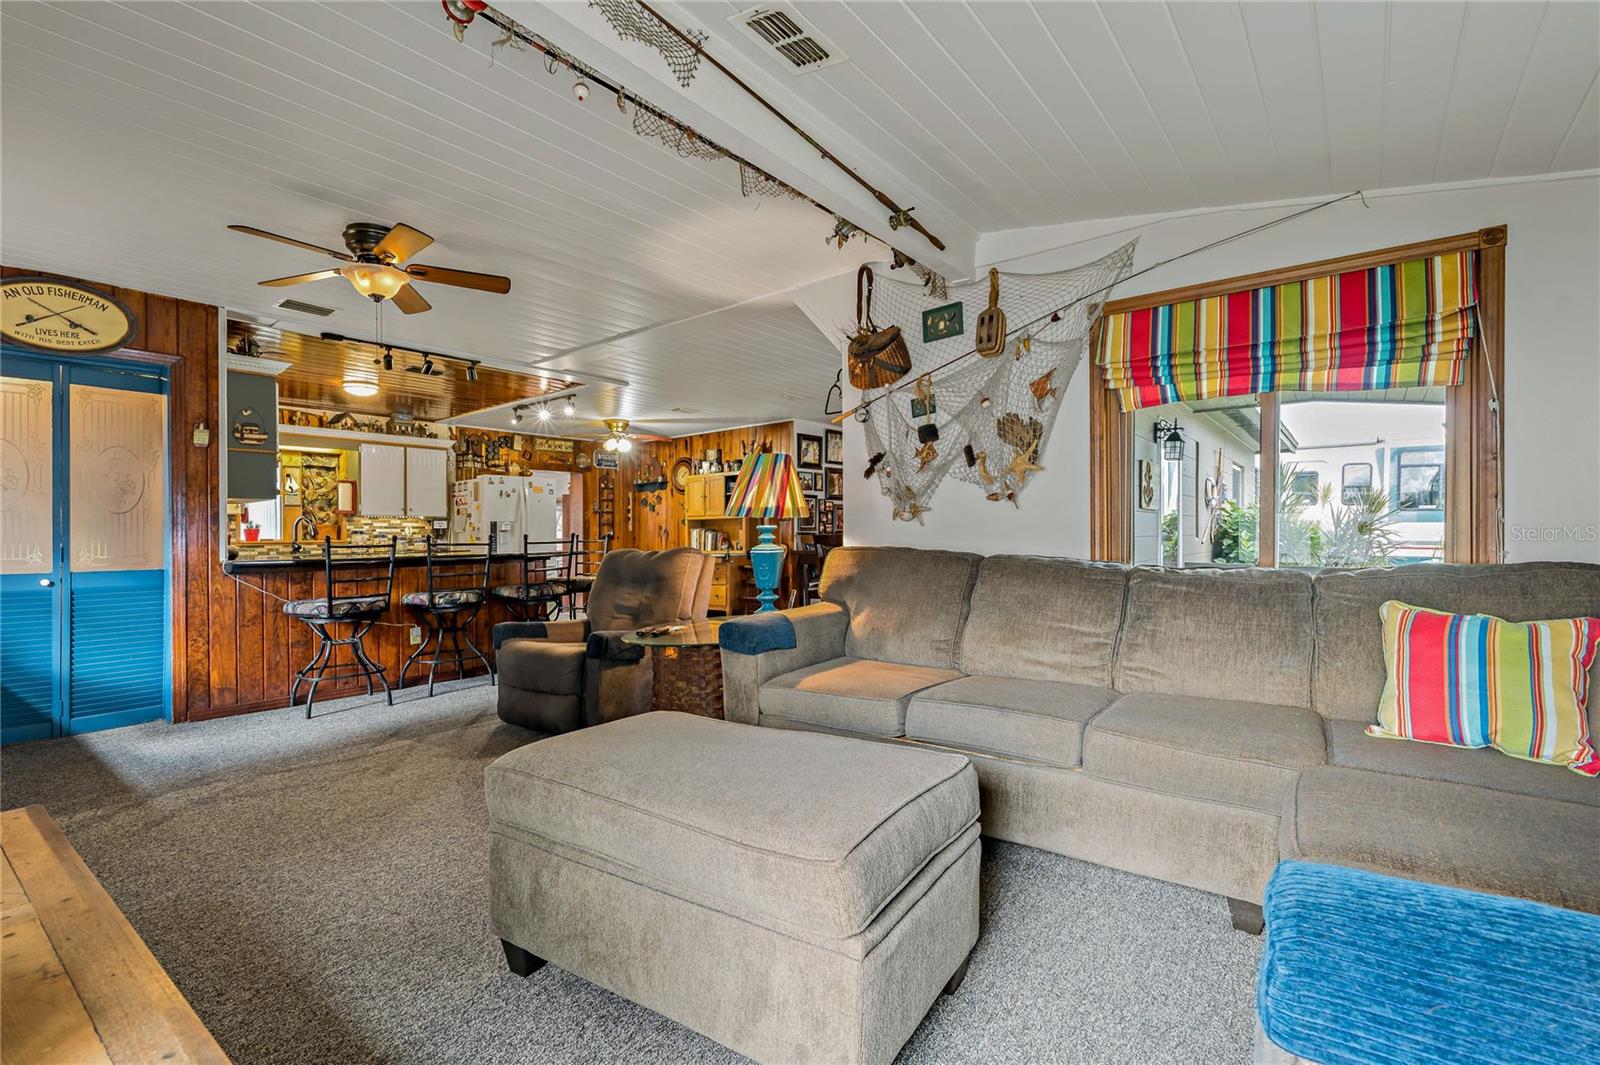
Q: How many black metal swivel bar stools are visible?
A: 4